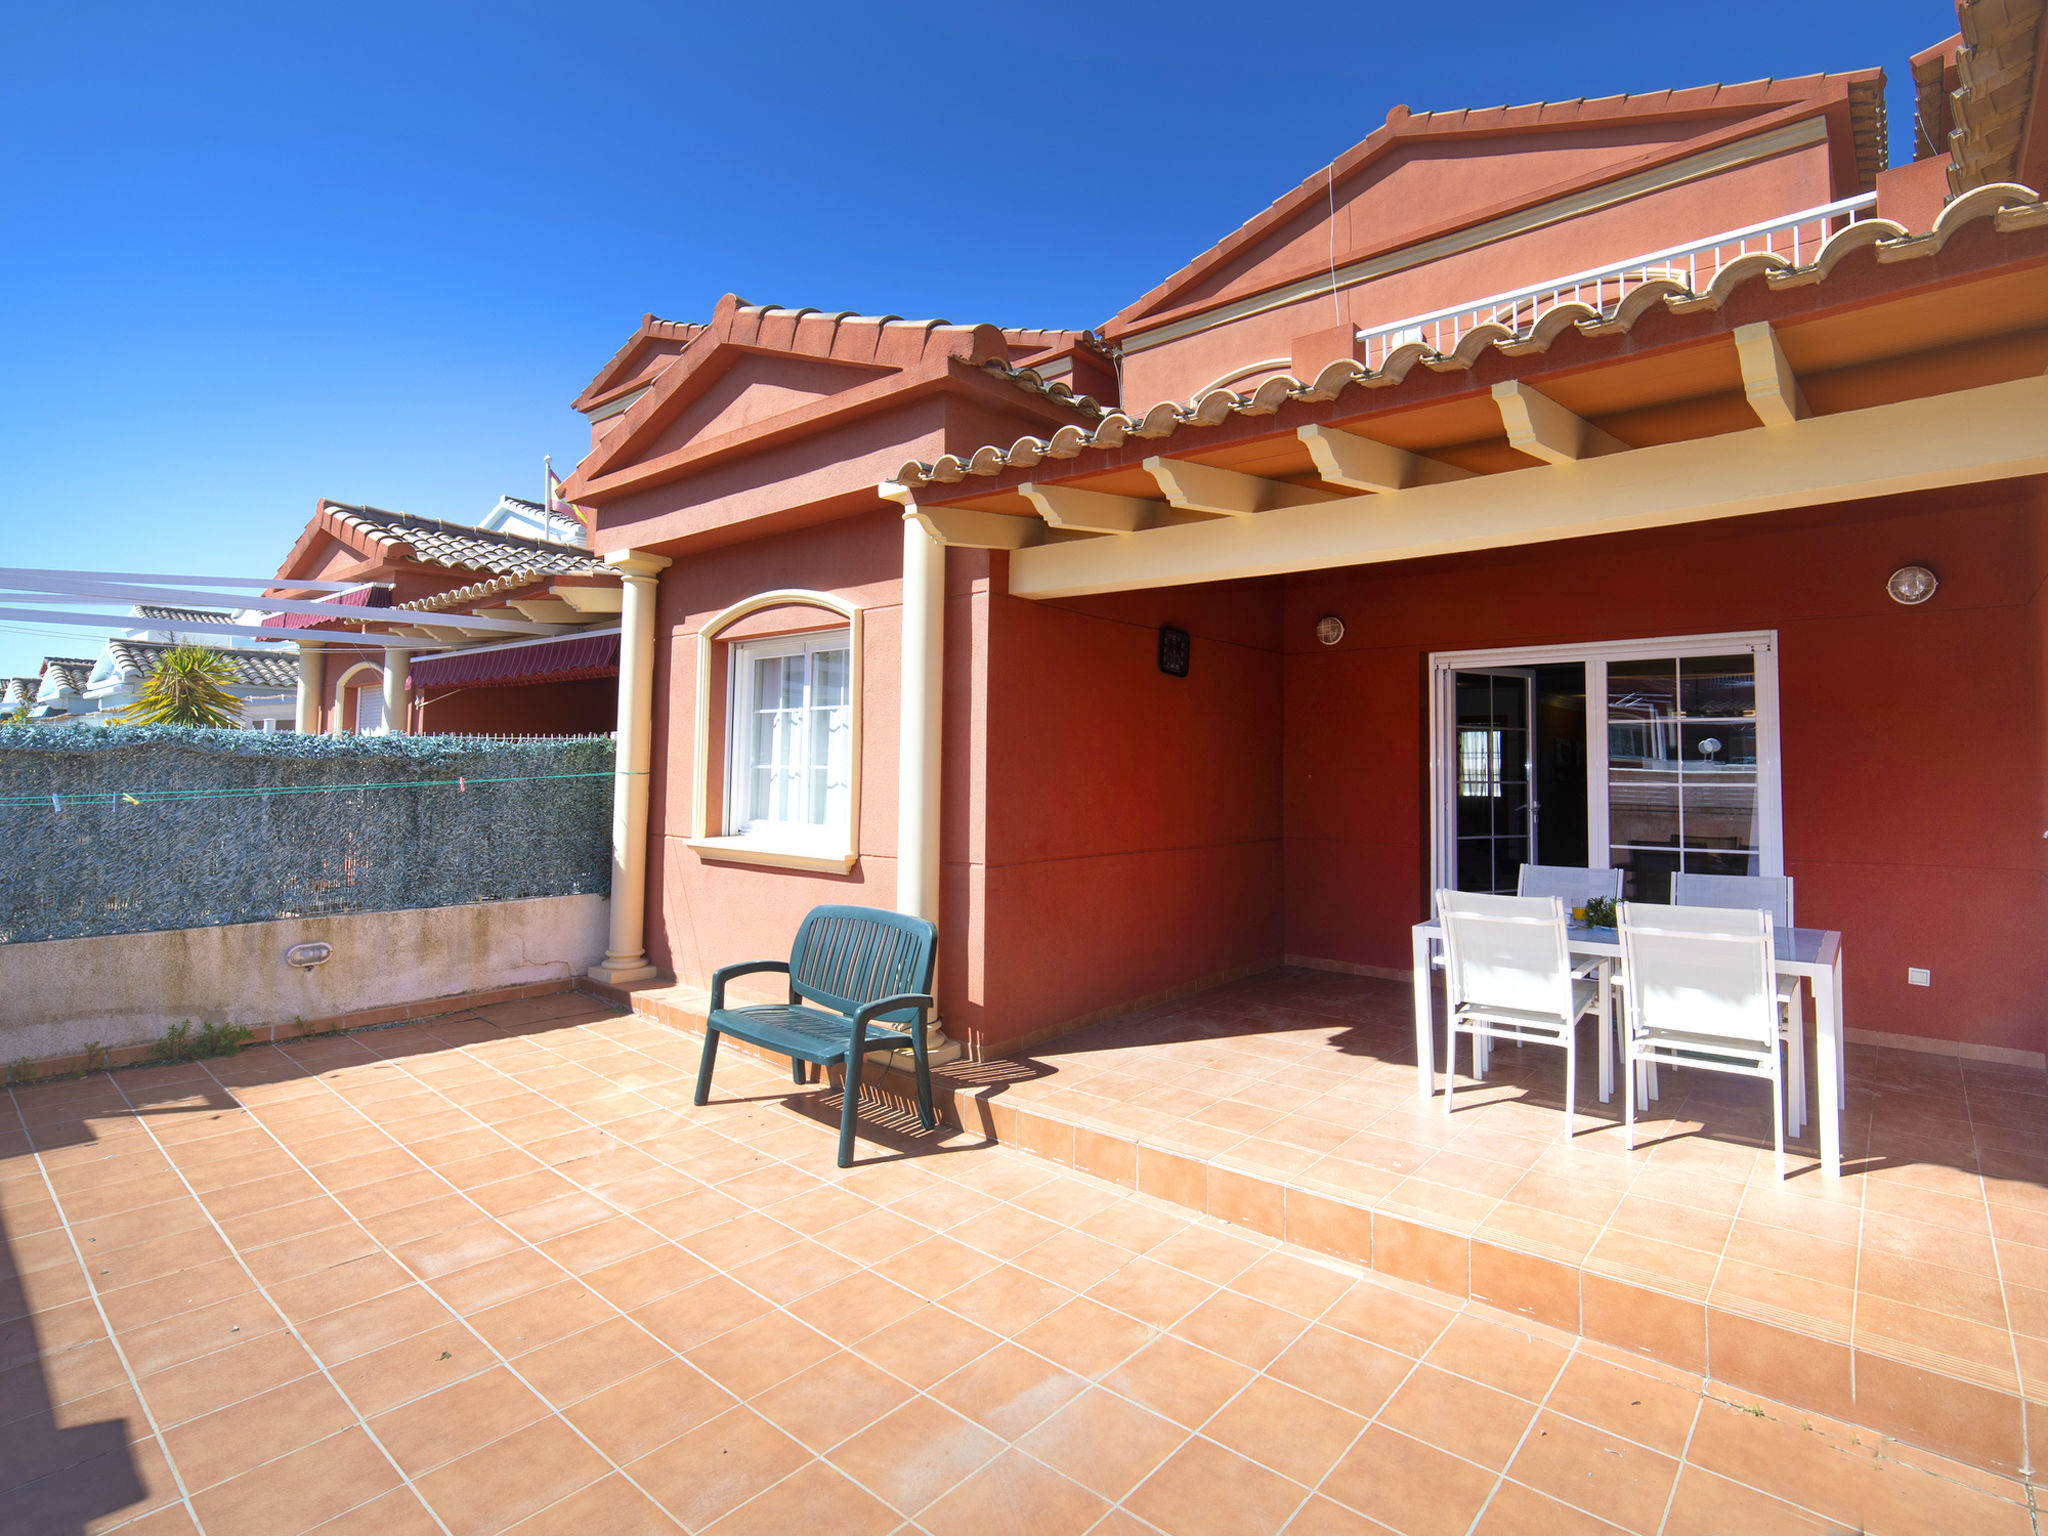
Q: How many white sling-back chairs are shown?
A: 4